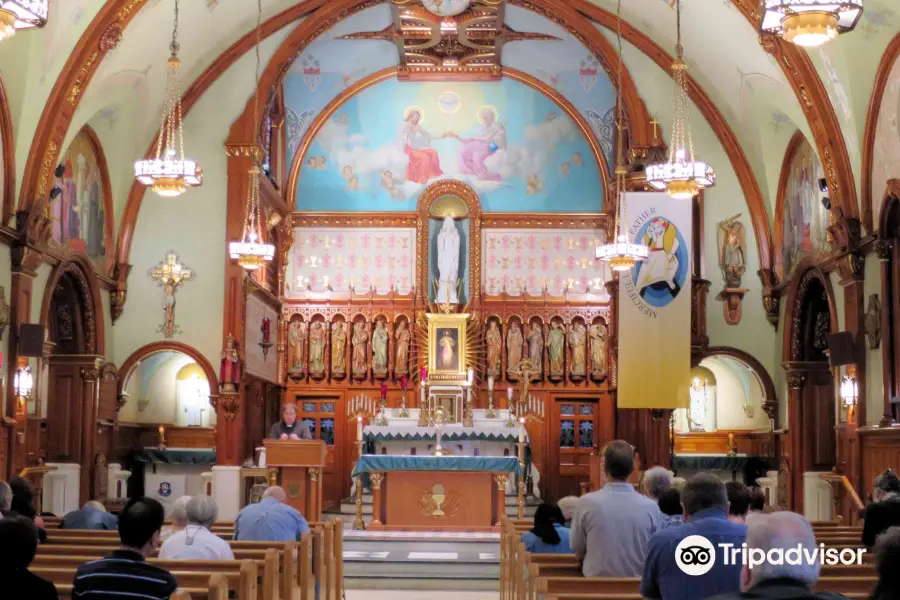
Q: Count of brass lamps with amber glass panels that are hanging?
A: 6